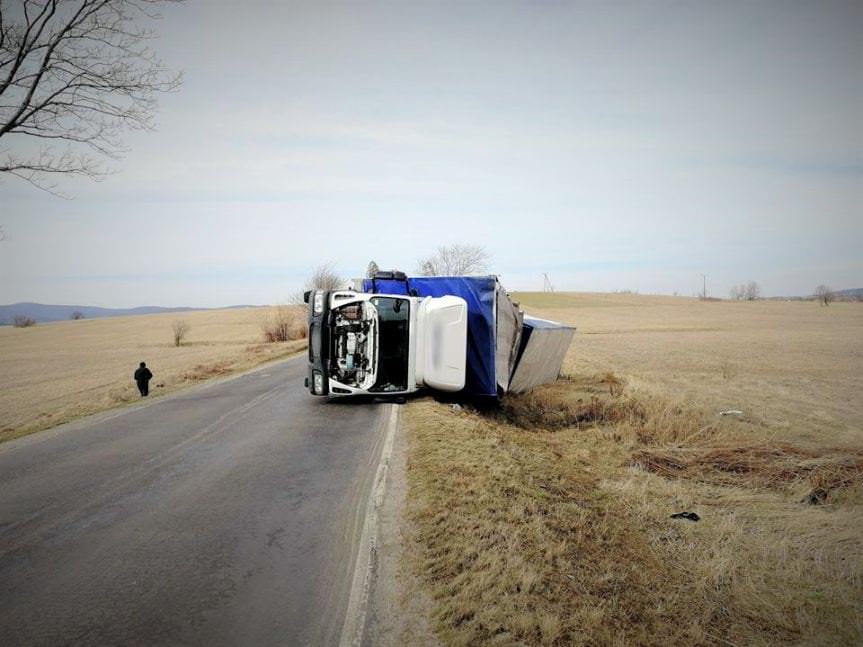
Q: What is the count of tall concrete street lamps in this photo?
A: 0